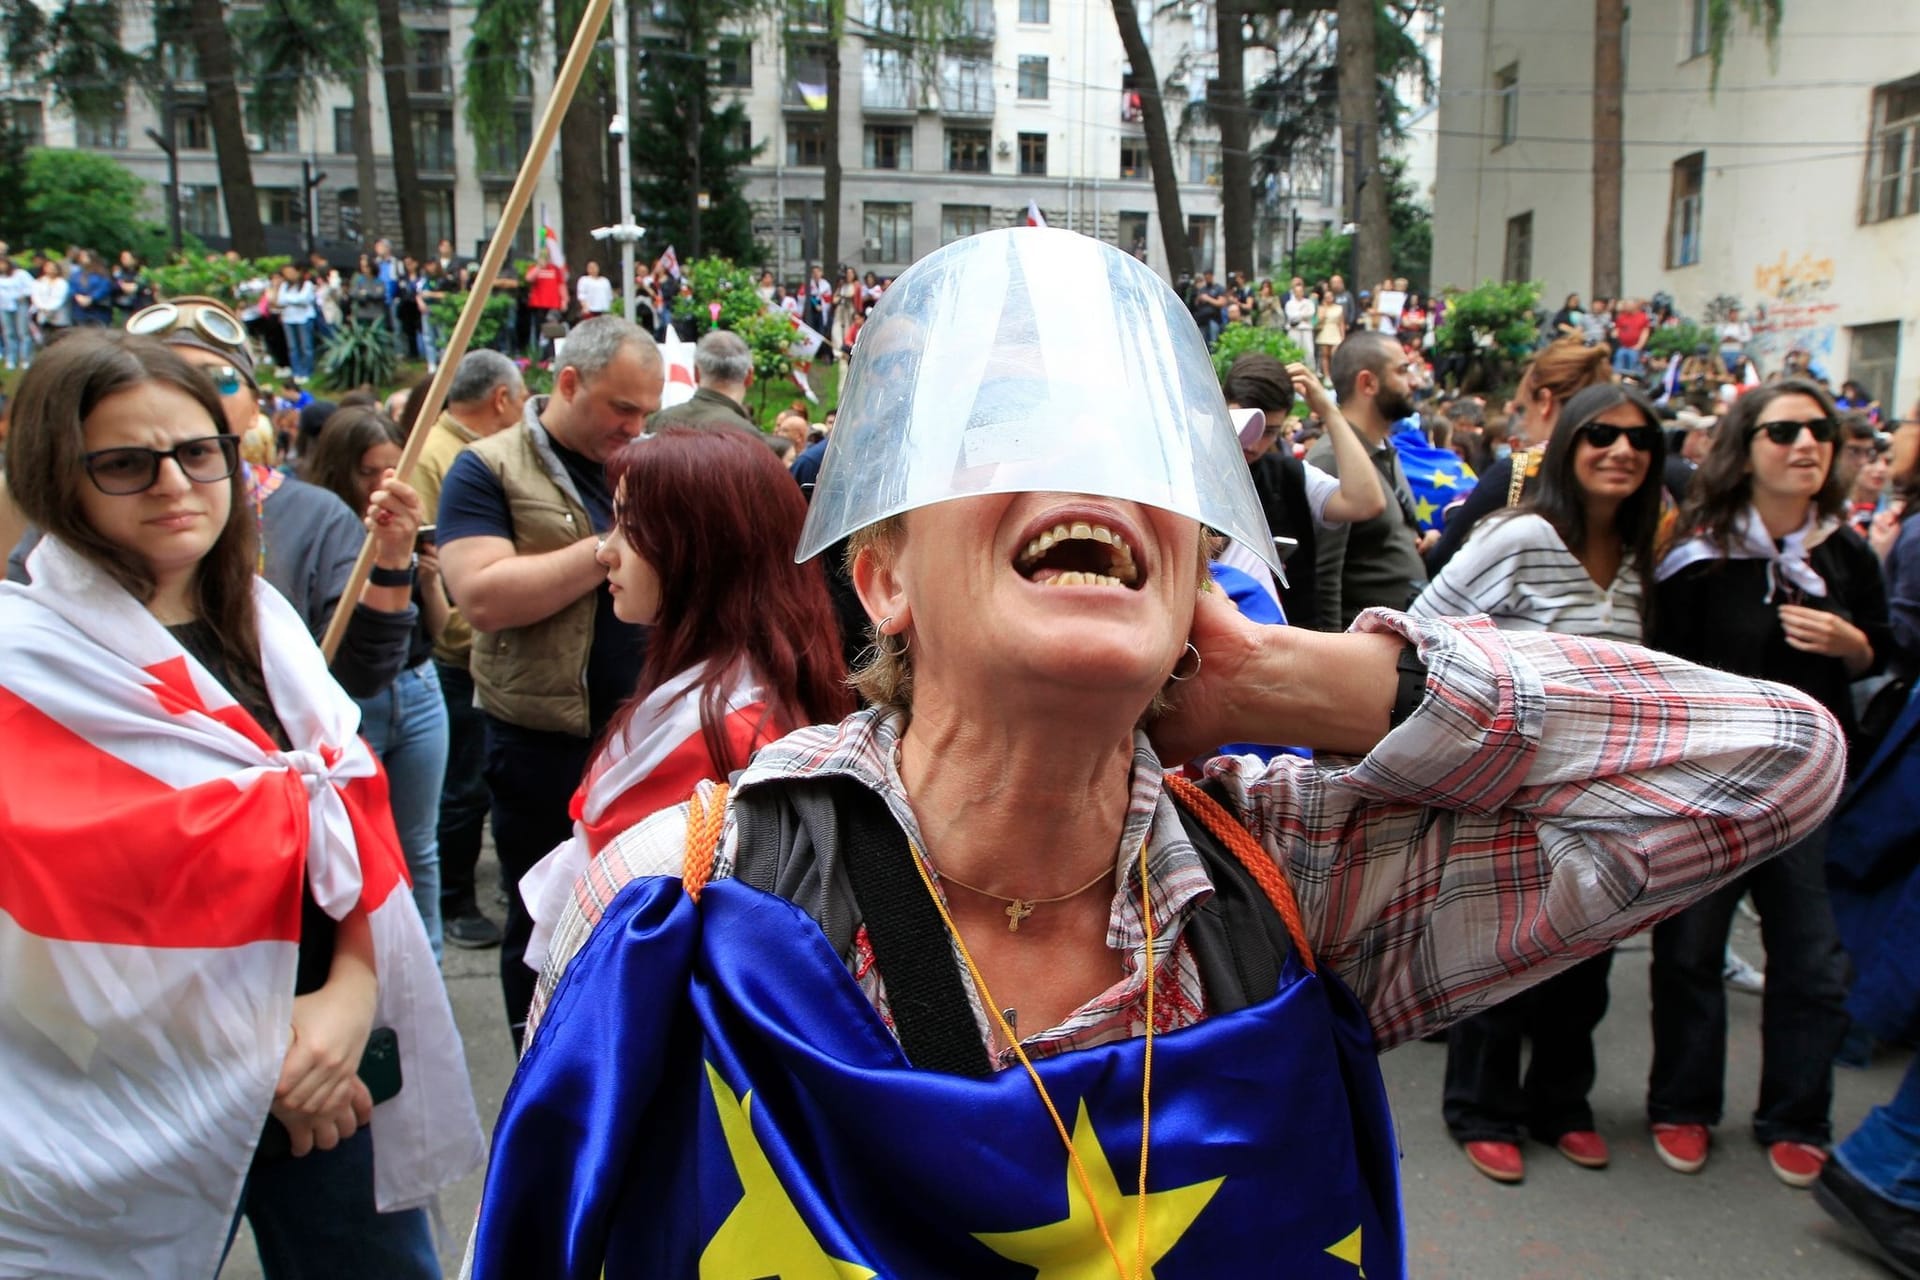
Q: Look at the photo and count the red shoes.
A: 4